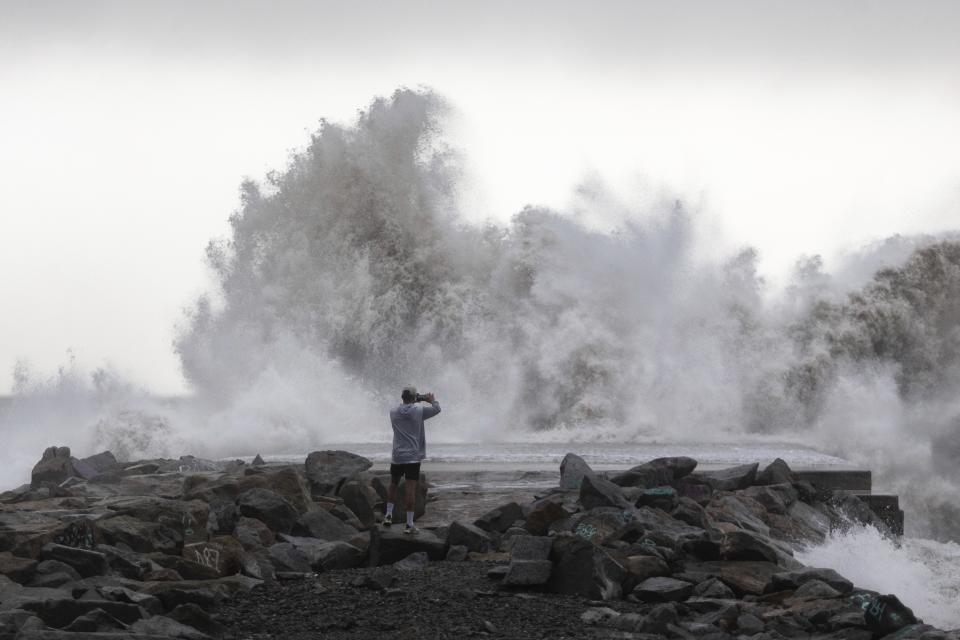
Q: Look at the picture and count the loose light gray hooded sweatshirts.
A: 1